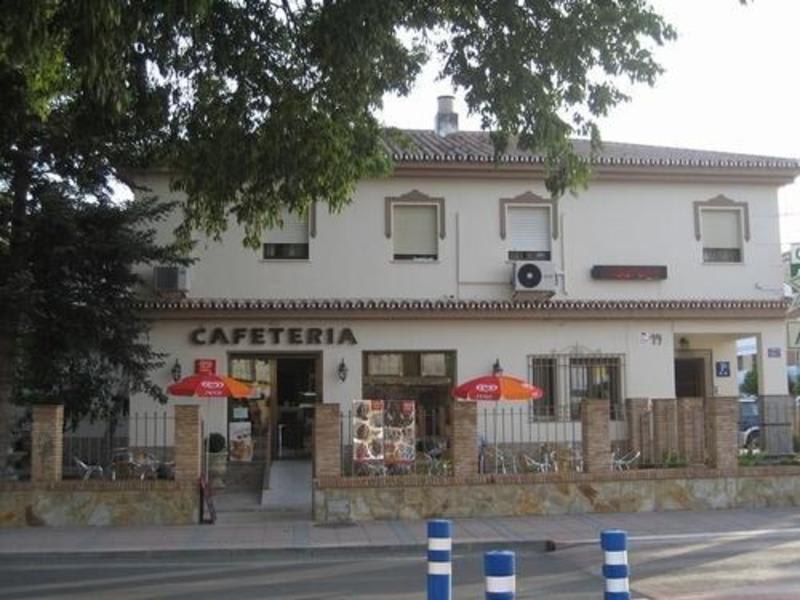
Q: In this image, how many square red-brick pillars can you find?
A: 6